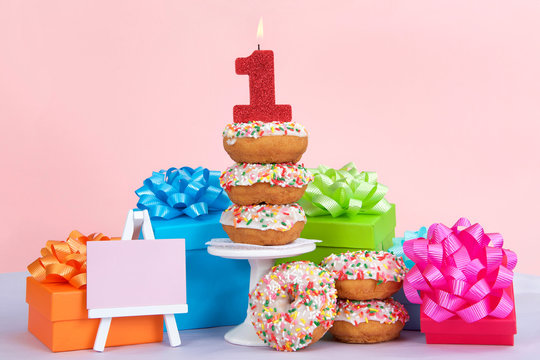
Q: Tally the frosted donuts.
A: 6